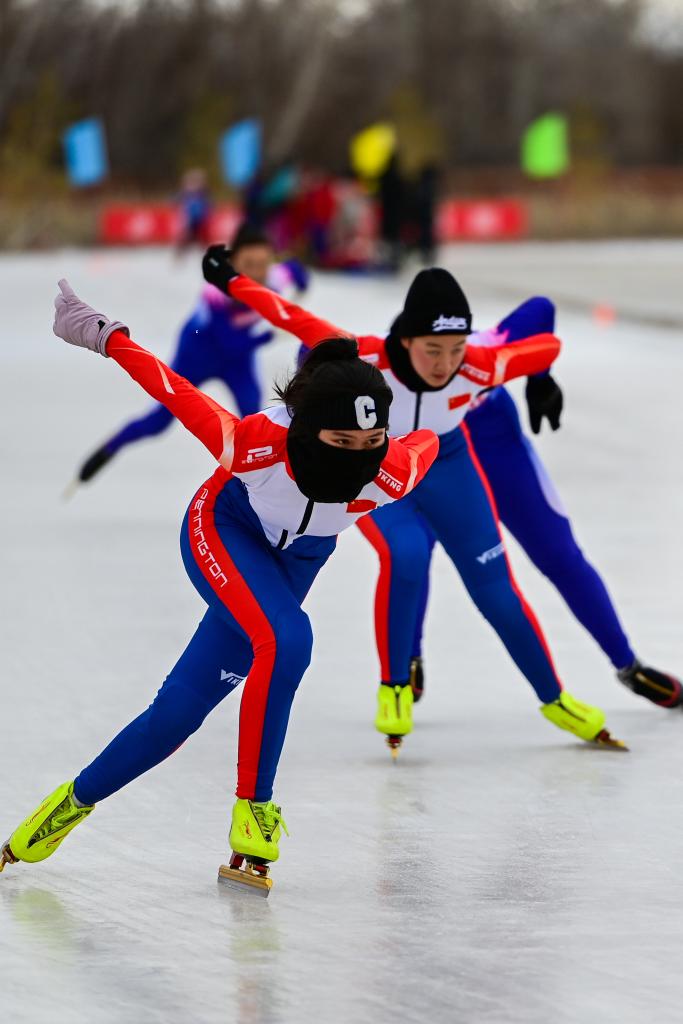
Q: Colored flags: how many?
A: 4